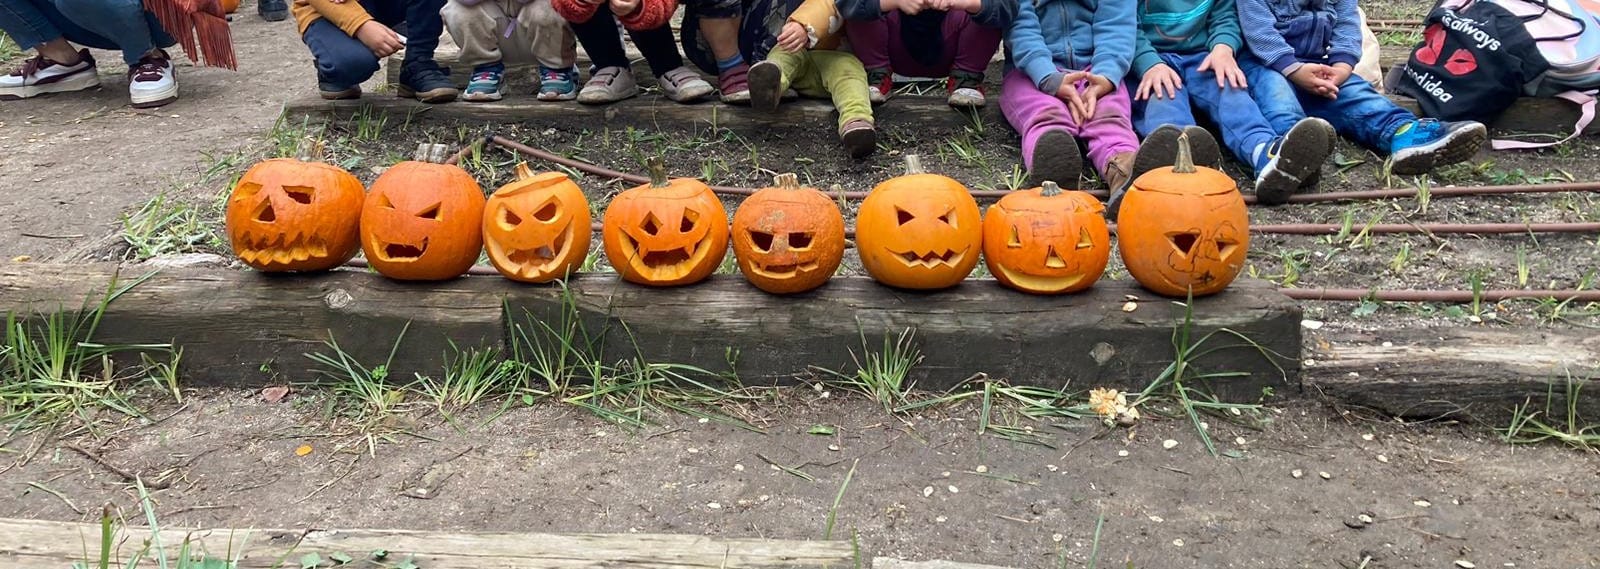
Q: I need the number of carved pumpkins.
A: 8